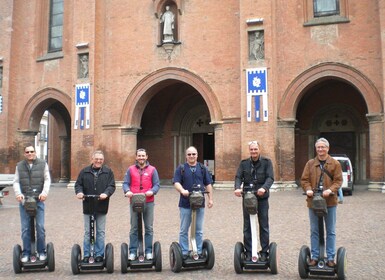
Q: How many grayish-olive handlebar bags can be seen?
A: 5